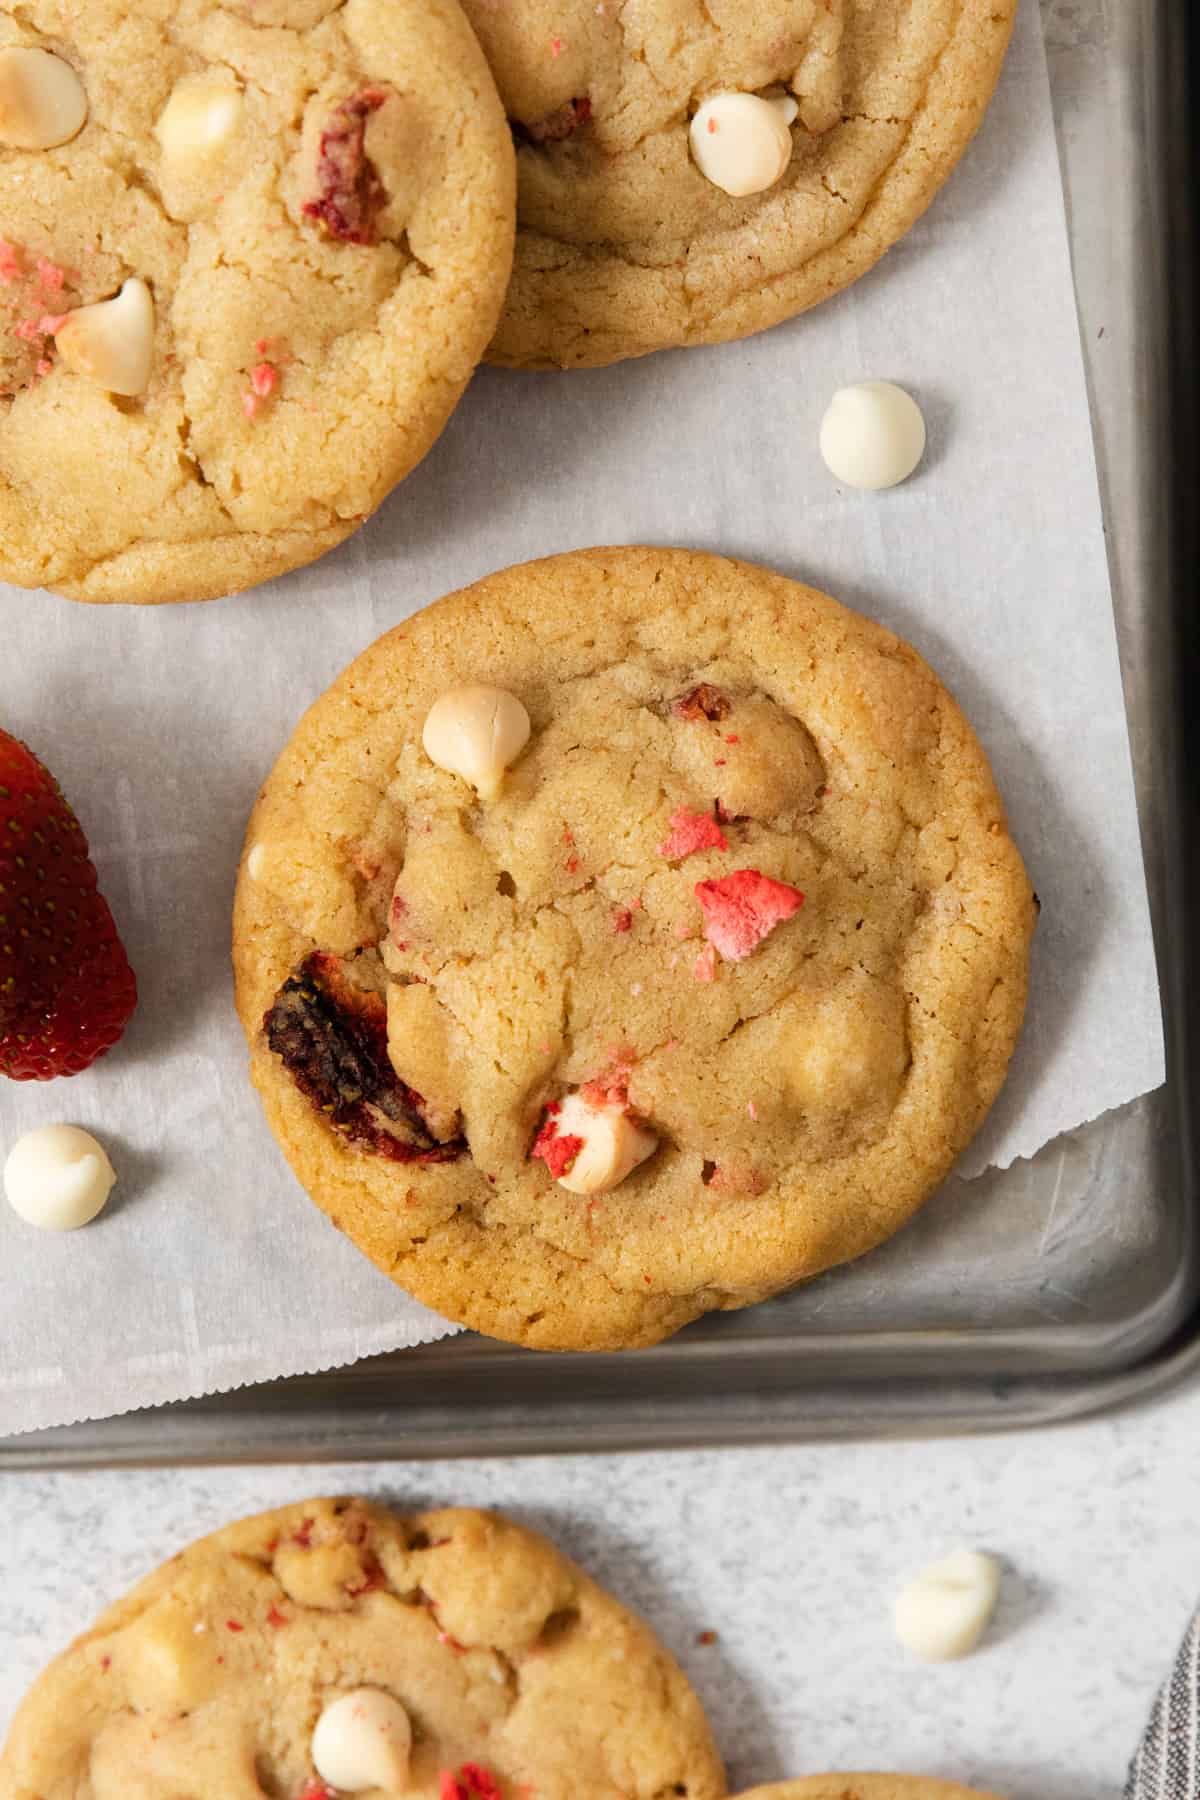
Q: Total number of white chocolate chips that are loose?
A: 3